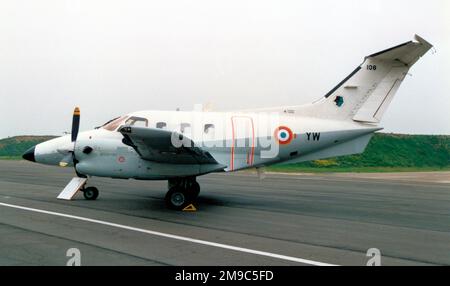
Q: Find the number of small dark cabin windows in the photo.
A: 3